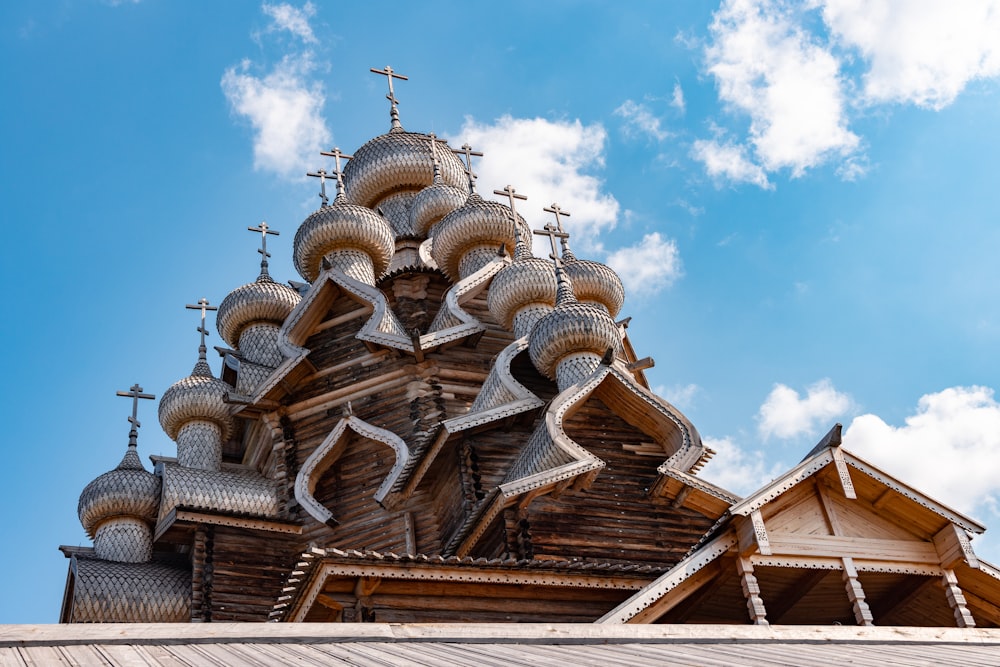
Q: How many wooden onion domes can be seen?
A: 10